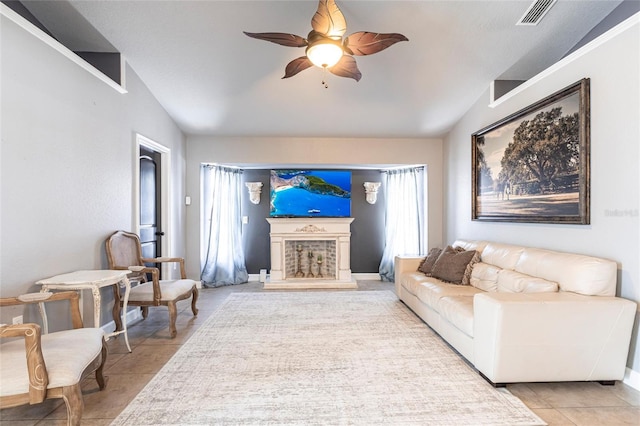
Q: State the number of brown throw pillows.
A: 2